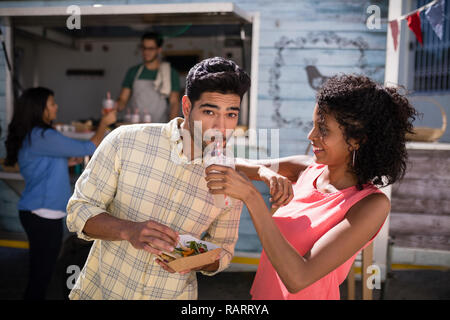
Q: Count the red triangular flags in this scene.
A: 2